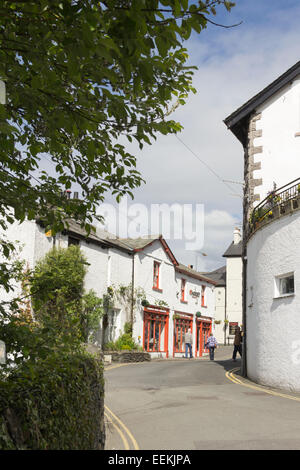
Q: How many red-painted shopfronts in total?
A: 3